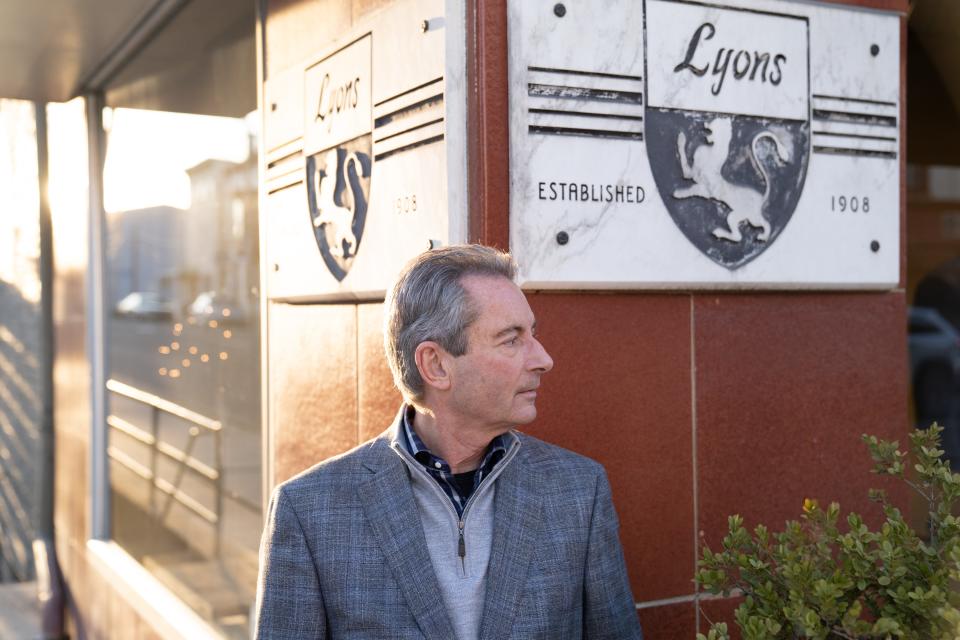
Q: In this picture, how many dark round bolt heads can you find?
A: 8